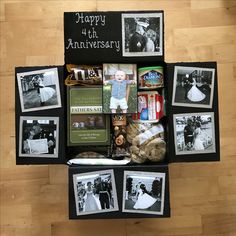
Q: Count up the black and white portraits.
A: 7